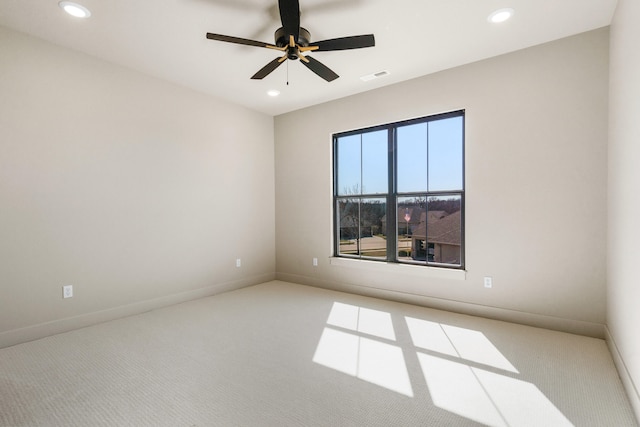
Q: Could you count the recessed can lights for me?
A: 3